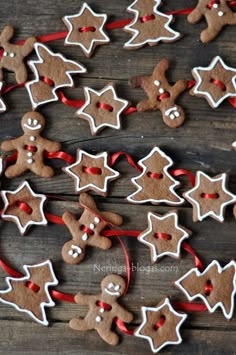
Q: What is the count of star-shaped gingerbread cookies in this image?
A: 8